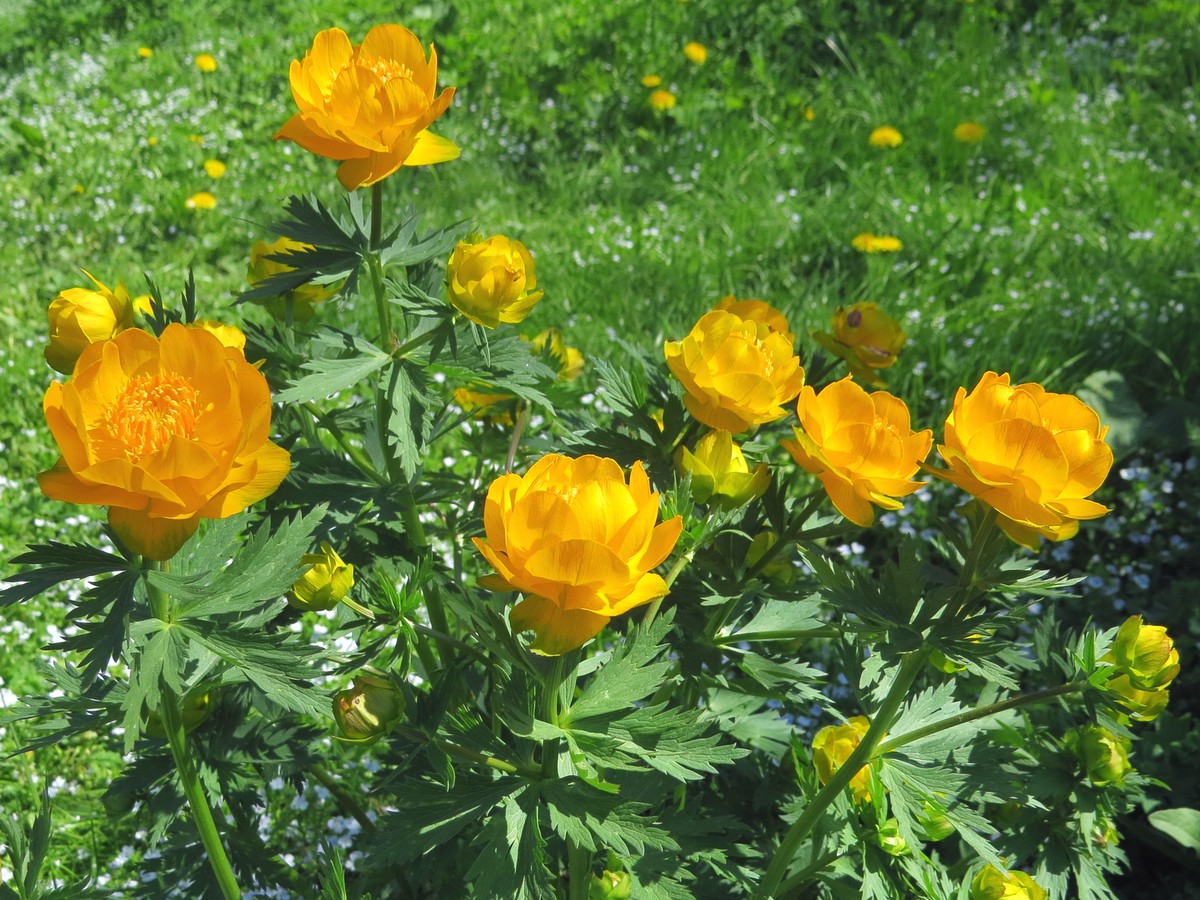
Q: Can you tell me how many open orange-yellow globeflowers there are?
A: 6